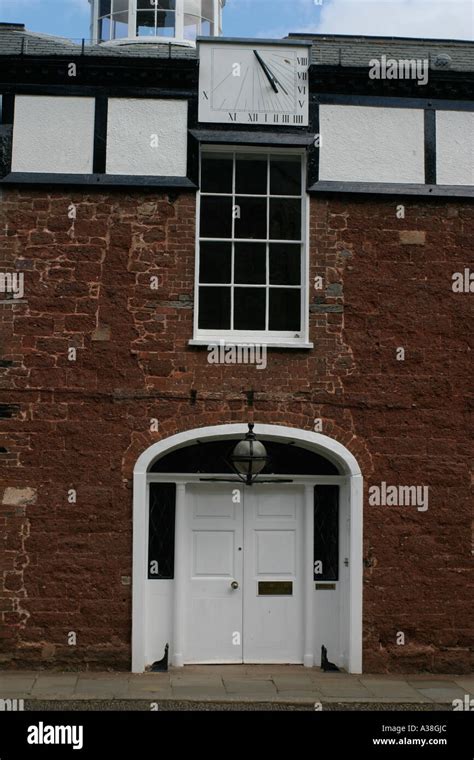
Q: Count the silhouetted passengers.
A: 0